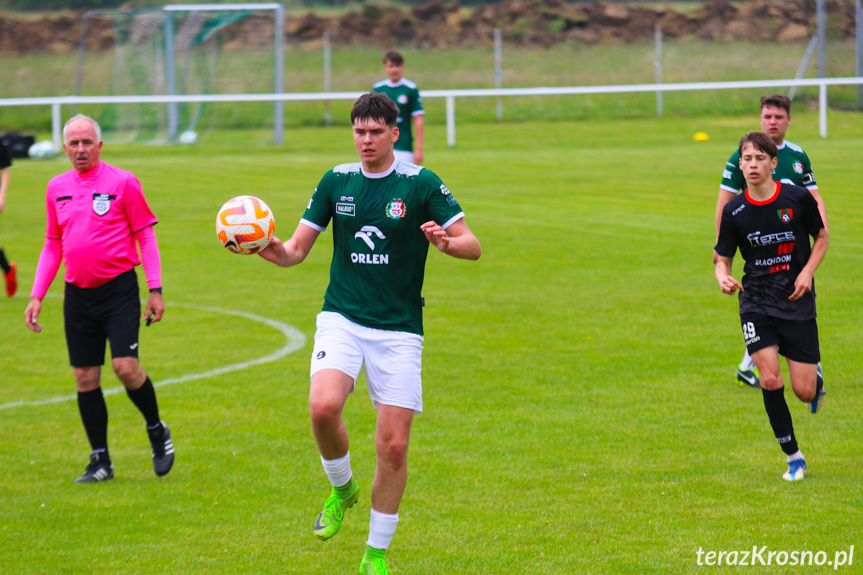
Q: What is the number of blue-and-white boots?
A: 2